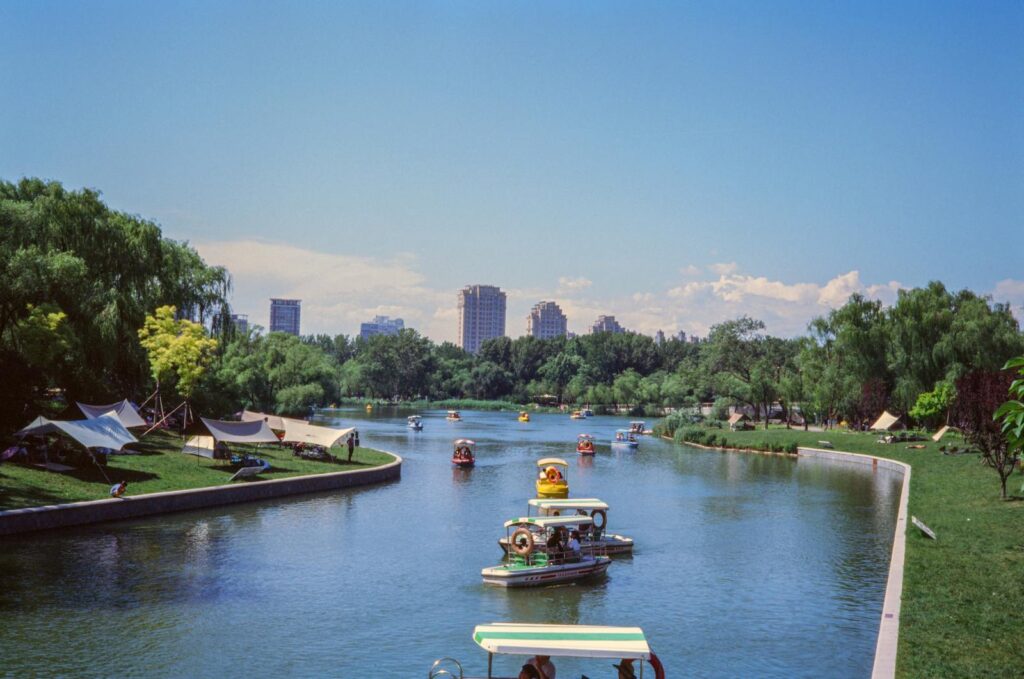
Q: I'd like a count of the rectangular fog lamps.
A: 0